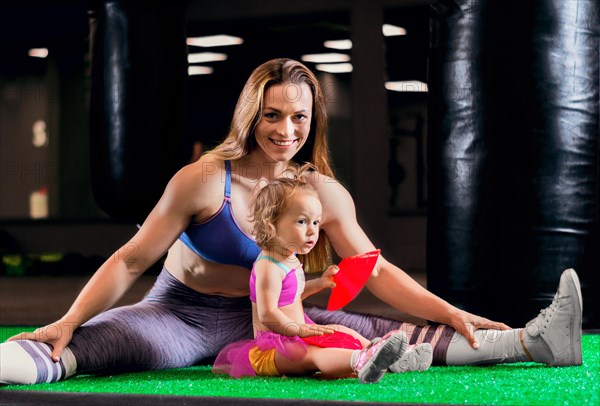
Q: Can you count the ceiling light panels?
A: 9